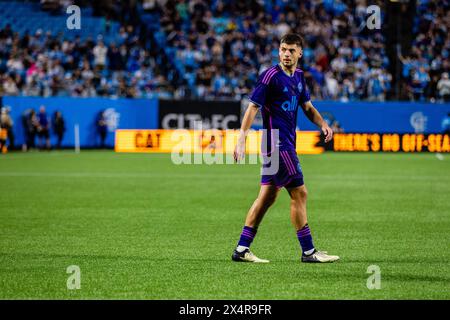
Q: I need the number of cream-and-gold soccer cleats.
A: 2